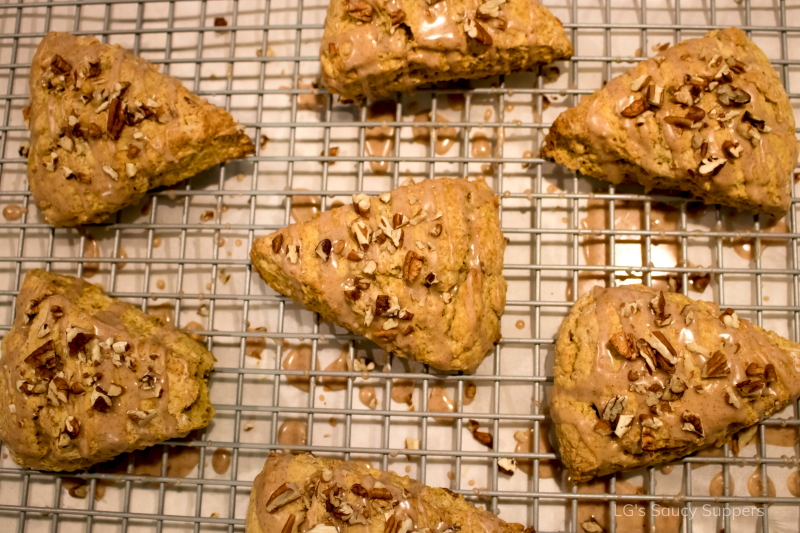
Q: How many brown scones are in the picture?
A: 7